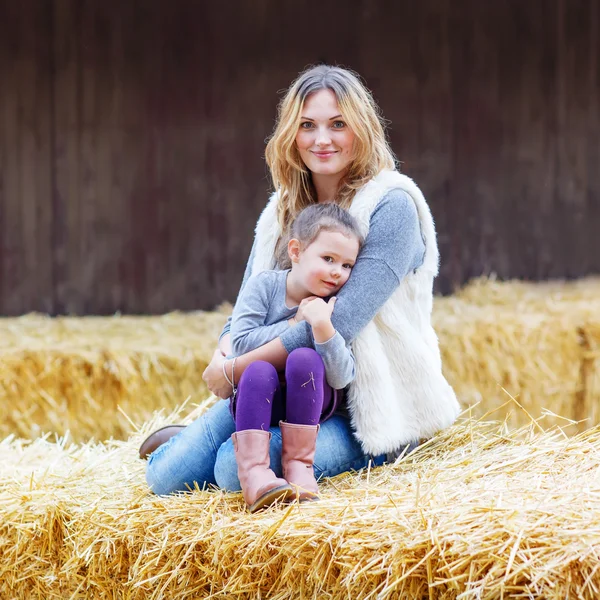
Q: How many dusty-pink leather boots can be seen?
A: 2